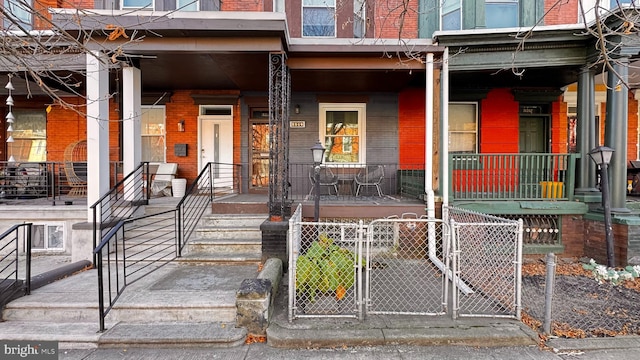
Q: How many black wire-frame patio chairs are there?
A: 2